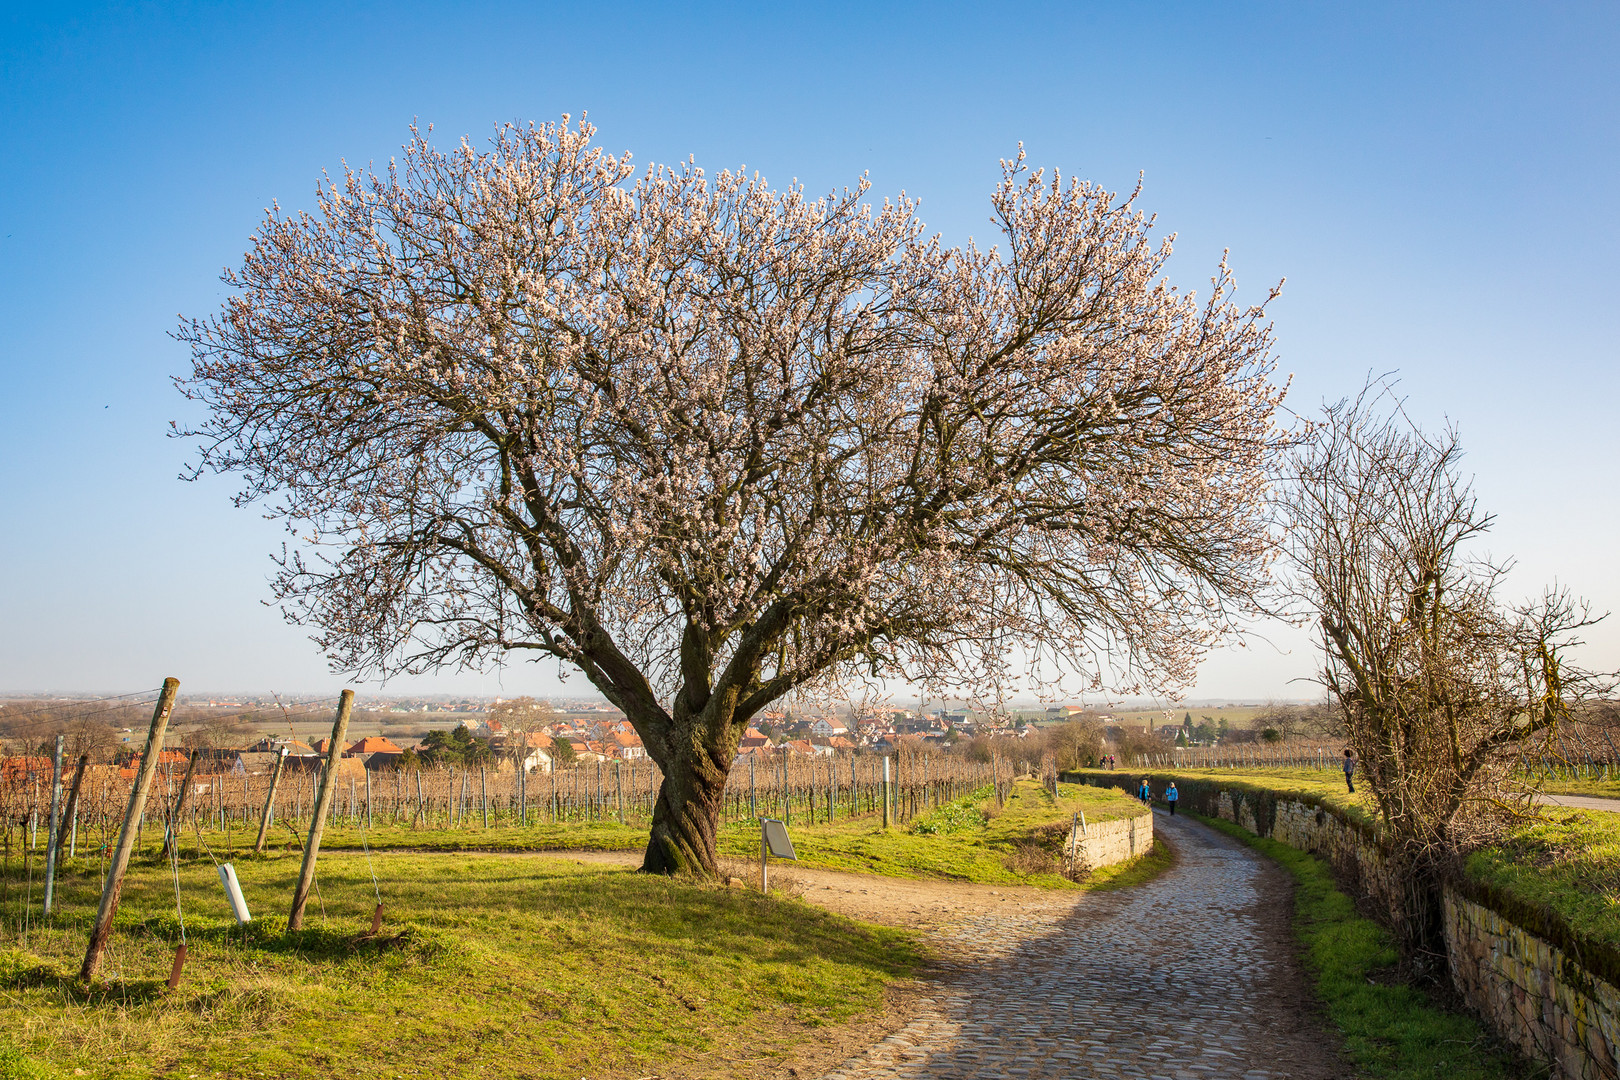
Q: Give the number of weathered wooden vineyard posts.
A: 5